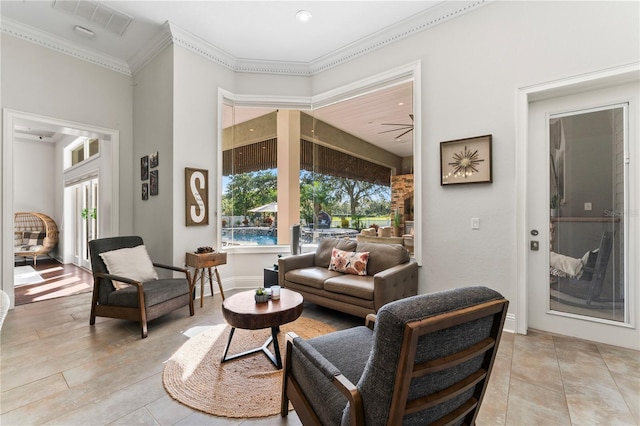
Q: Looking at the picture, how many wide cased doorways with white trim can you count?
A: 1